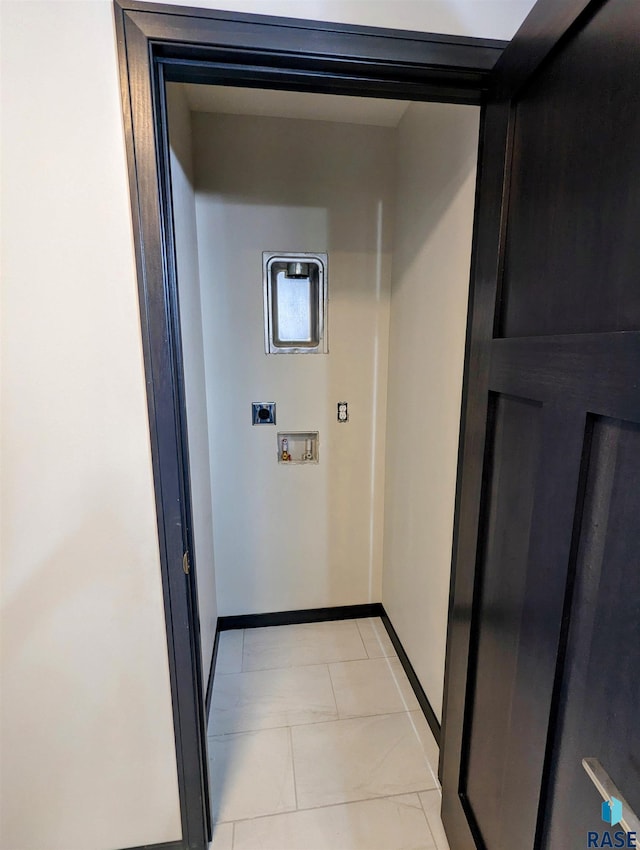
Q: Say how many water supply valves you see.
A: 2